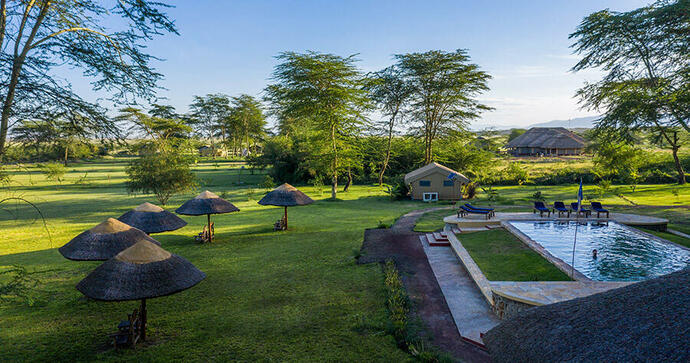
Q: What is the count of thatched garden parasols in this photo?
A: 5